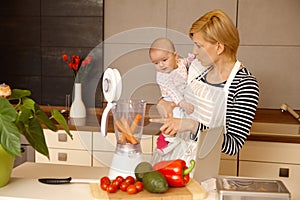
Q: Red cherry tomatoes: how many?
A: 9